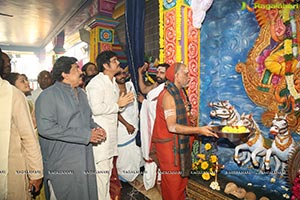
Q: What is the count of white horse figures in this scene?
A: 4